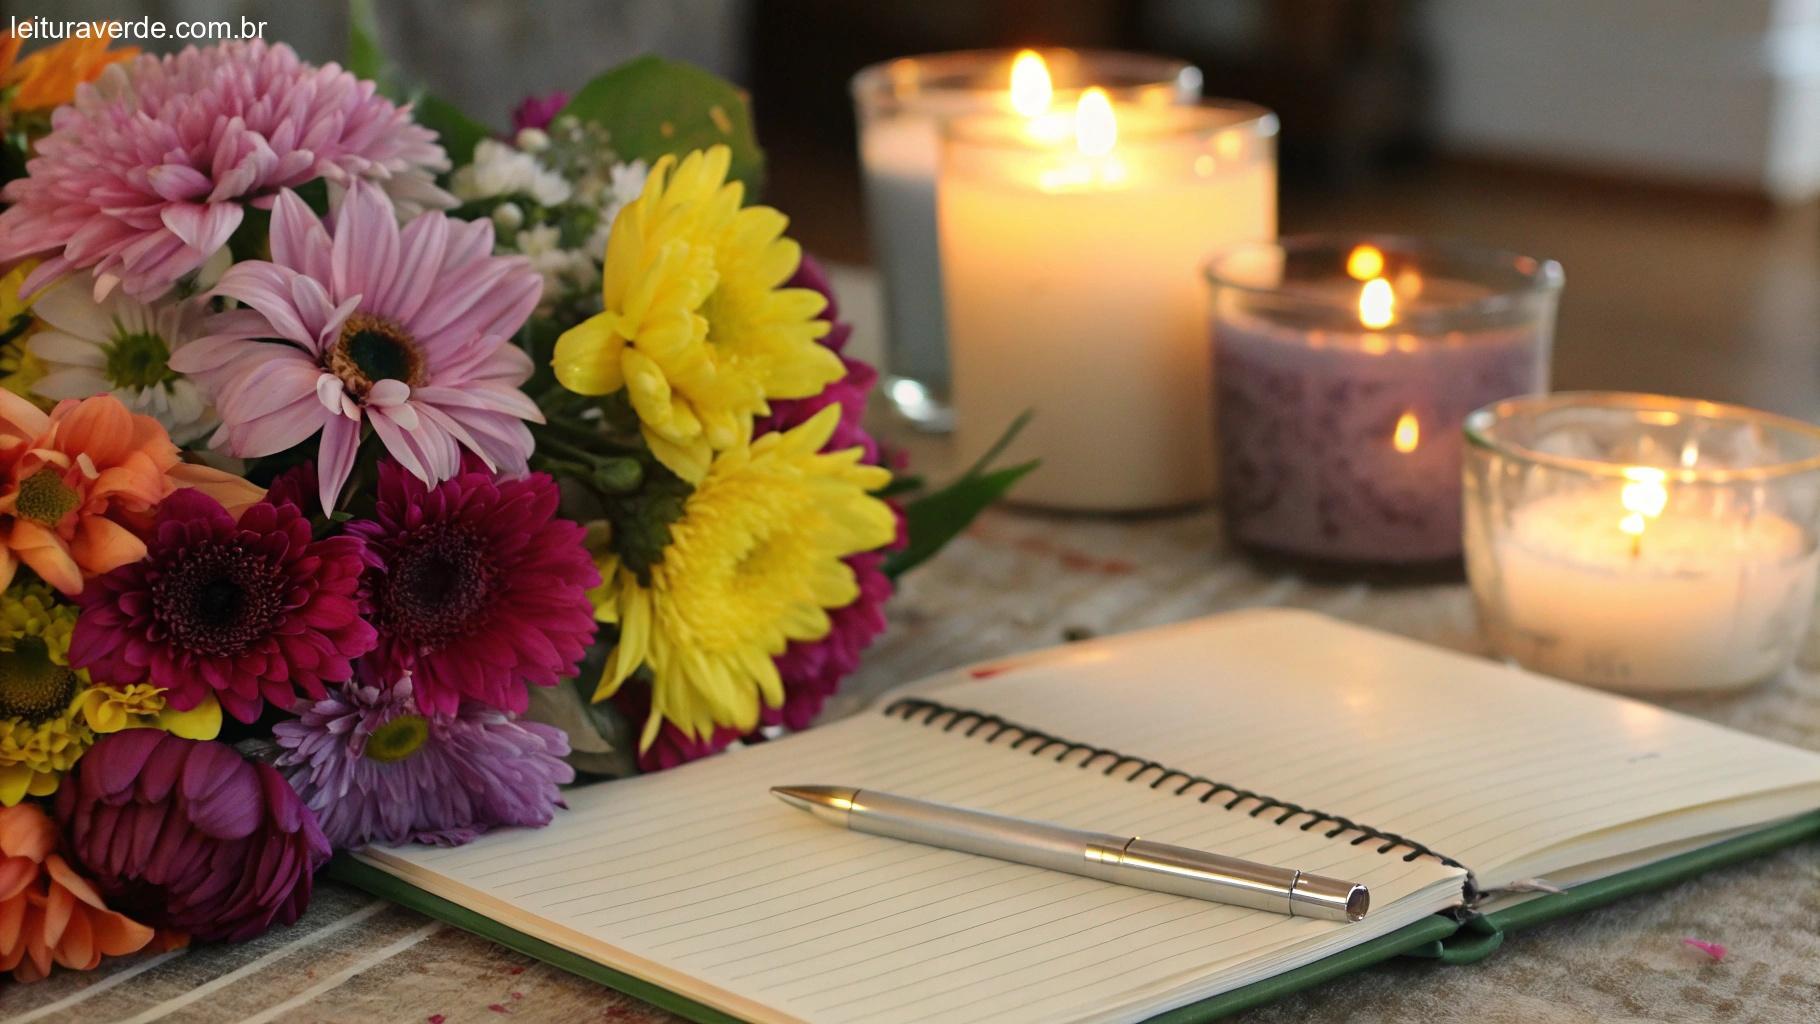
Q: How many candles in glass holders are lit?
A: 4